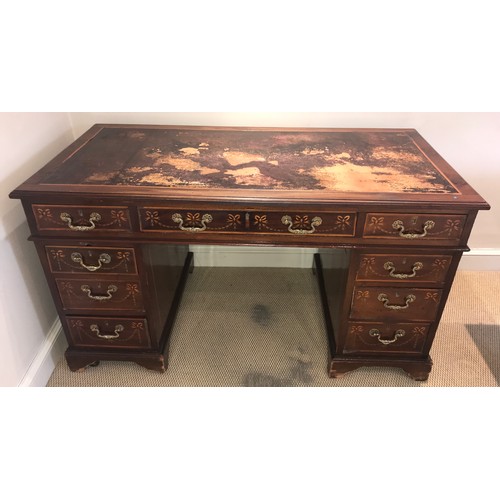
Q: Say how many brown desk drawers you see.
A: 9